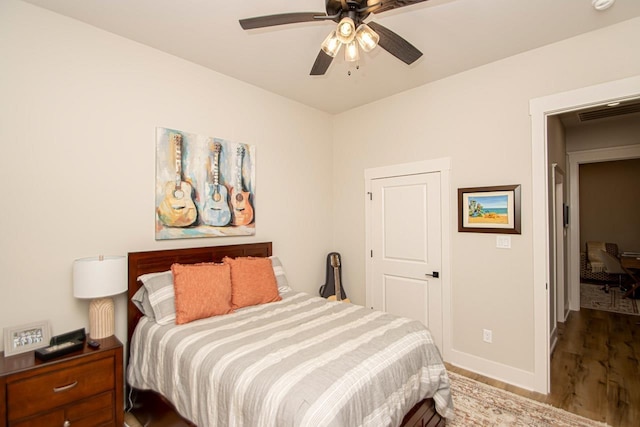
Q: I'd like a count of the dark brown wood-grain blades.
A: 4